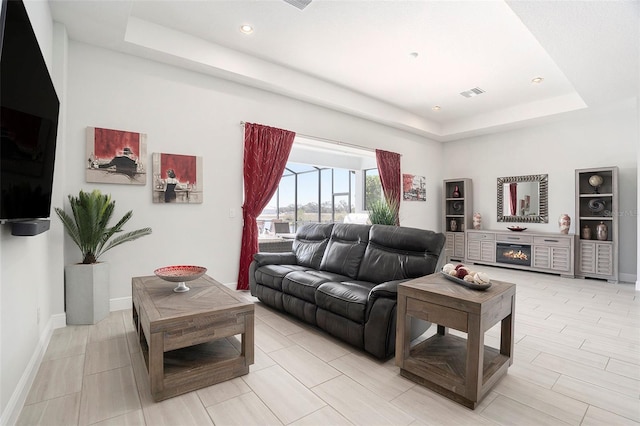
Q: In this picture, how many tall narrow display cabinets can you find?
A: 2